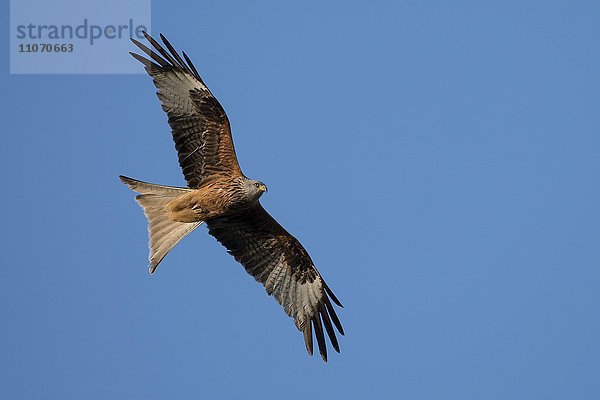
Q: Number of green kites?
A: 0